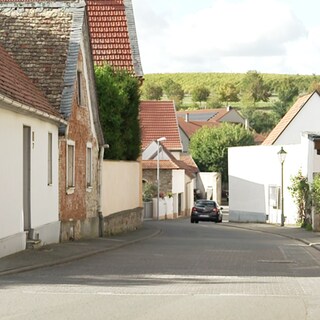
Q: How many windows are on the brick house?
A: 3